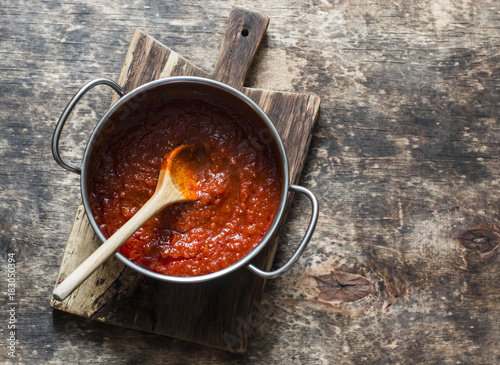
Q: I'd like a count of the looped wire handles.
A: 2